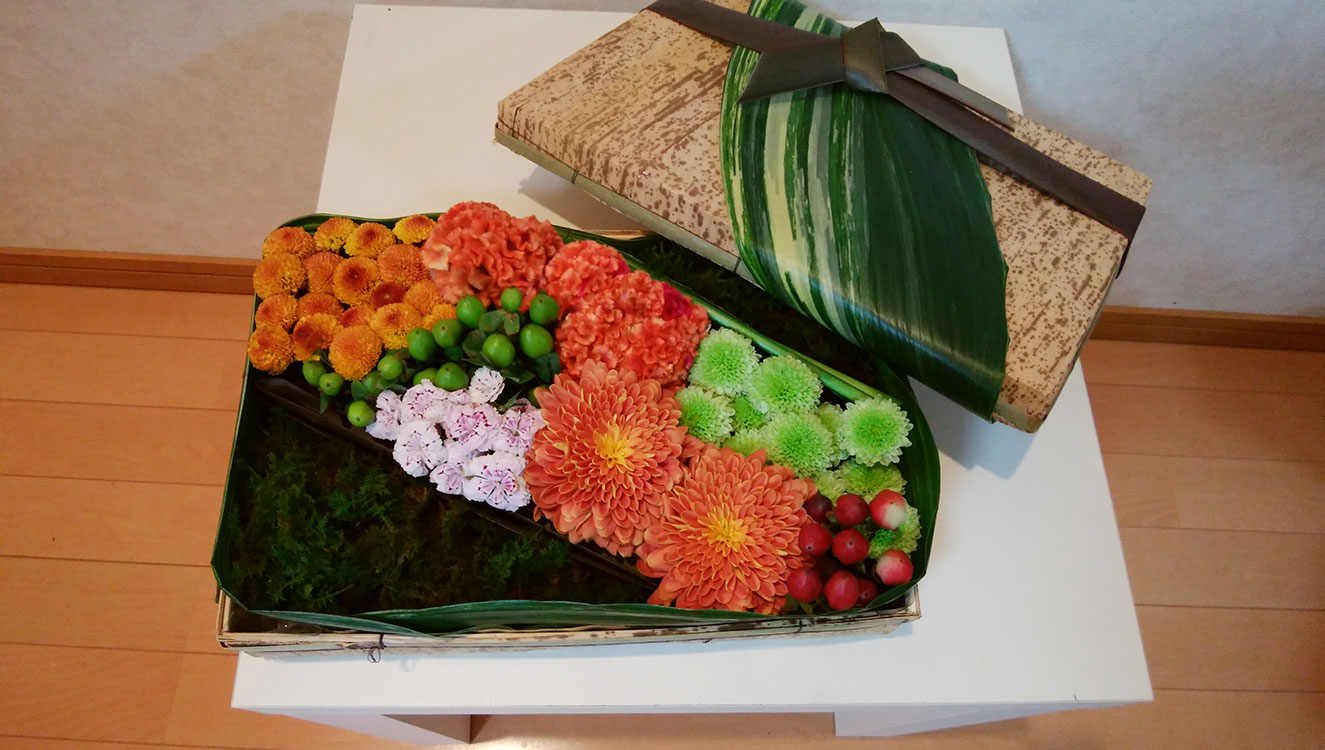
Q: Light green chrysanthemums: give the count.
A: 11